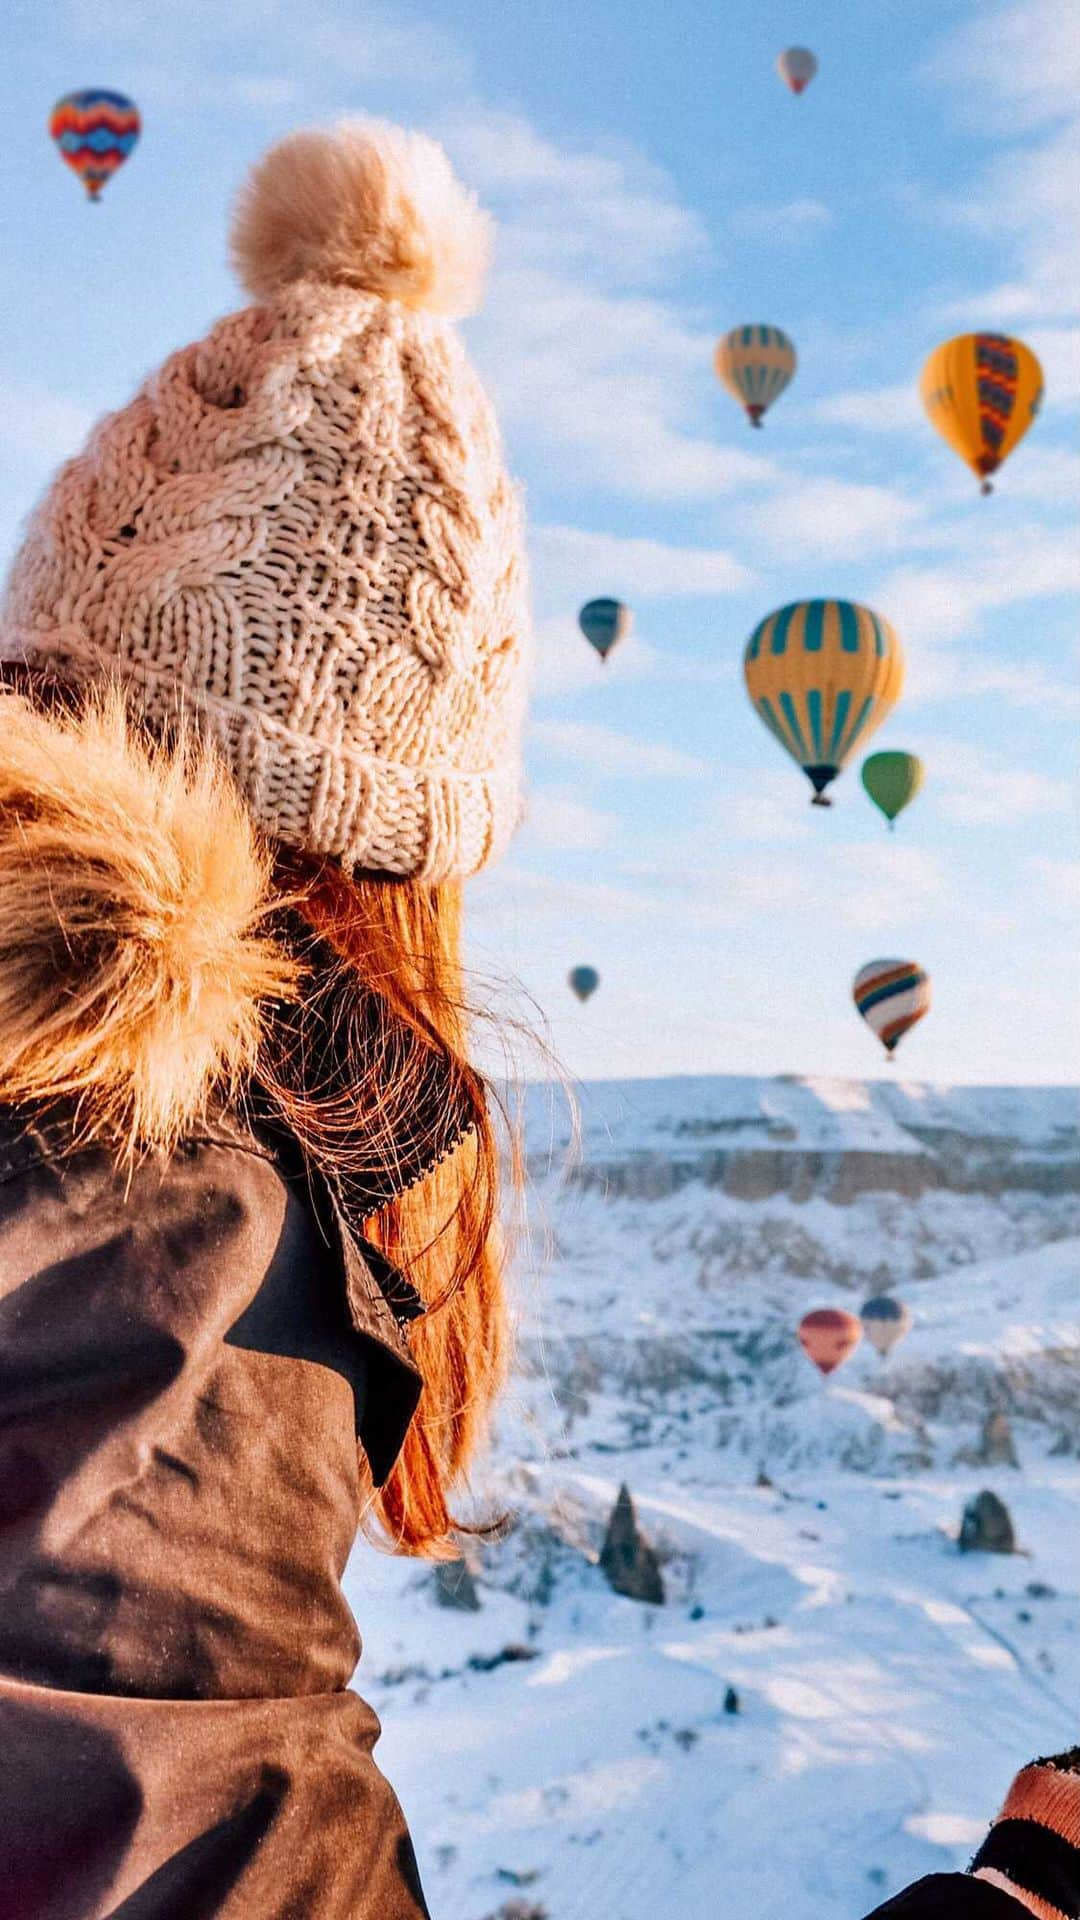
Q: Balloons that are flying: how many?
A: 11